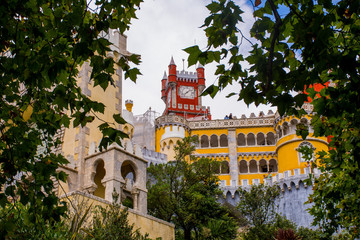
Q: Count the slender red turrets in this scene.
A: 3